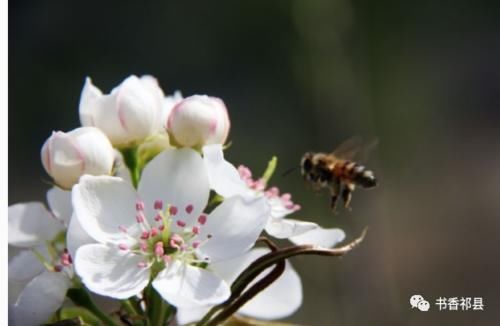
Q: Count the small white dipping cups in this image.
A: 0